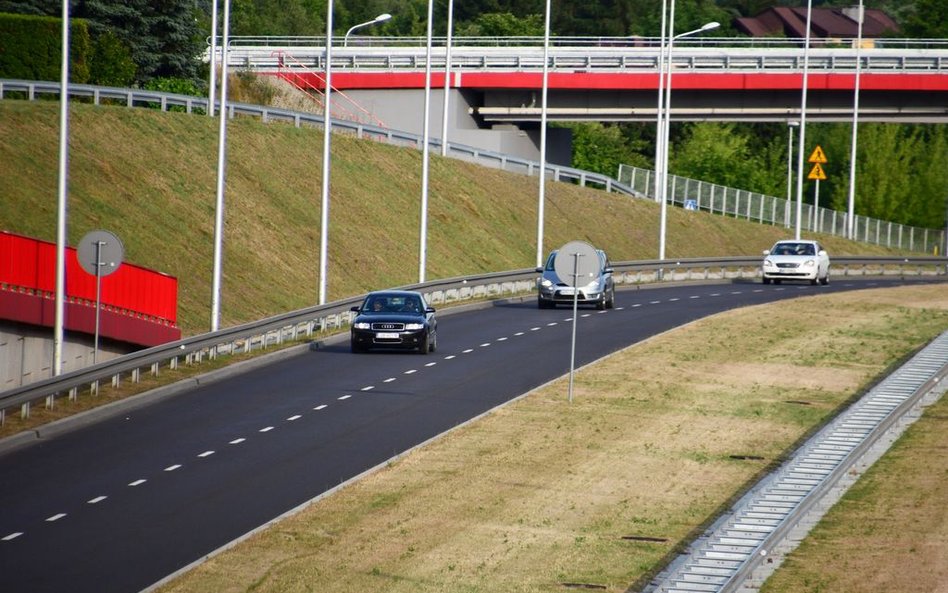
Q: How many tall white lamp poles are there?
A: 11